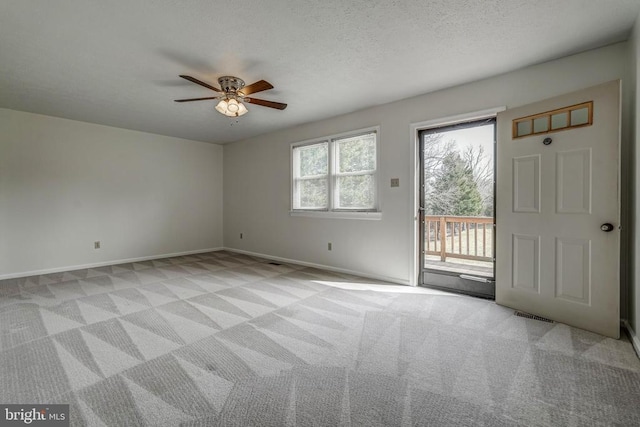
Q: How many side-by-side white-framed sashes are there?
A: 2